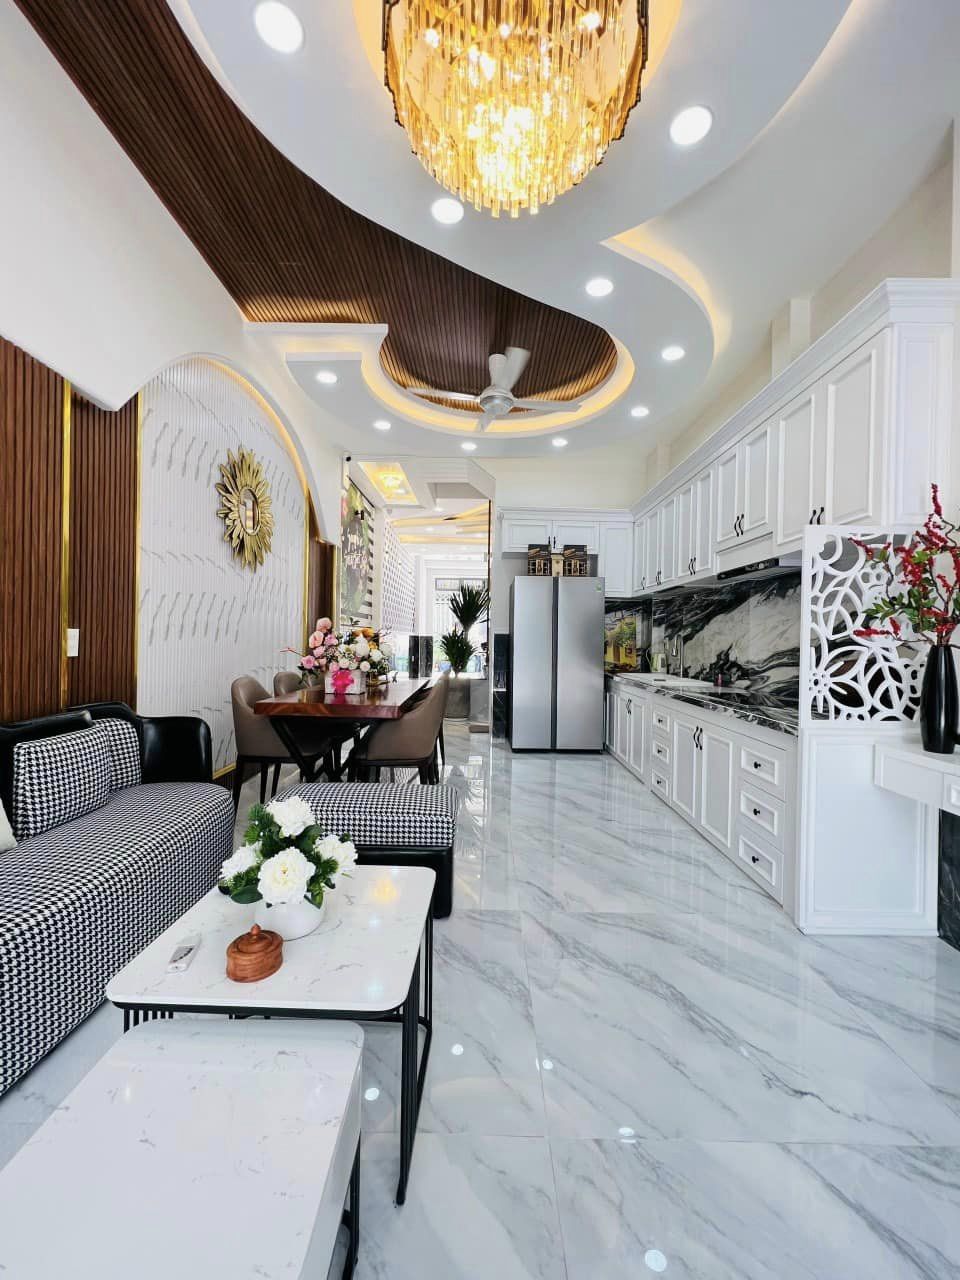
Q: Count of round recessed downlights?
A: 10